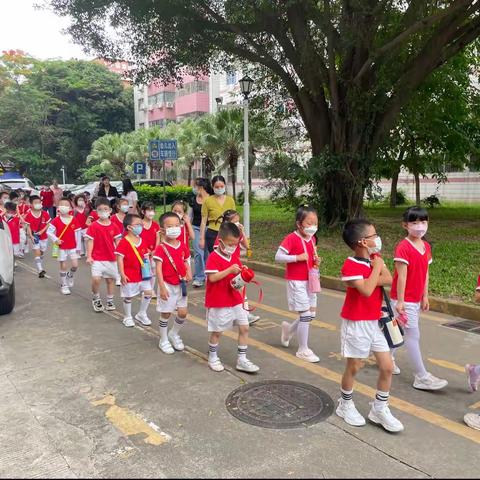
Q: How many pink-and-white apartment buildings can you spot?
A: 1